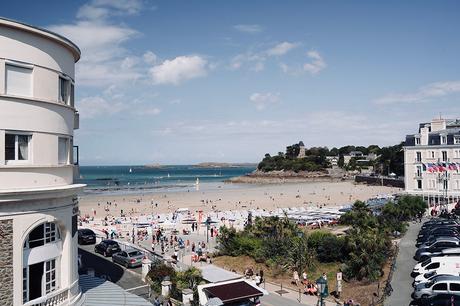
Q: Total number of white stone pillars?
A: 3